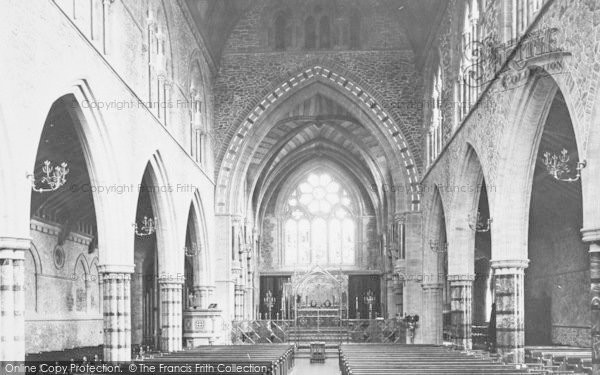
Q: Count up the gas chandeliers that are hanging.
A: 6